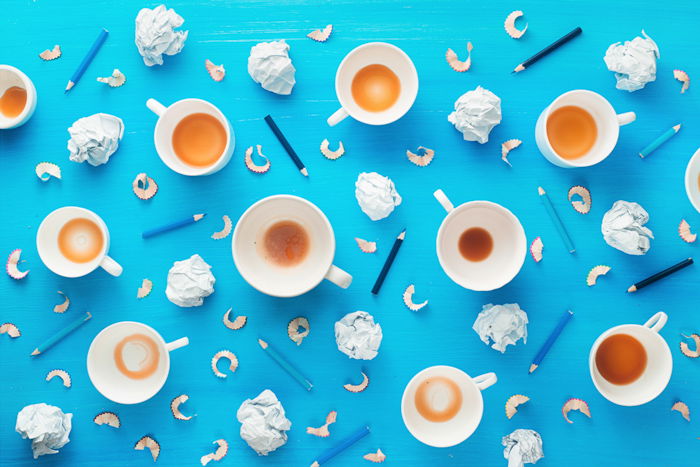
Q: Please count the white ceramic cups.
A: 11